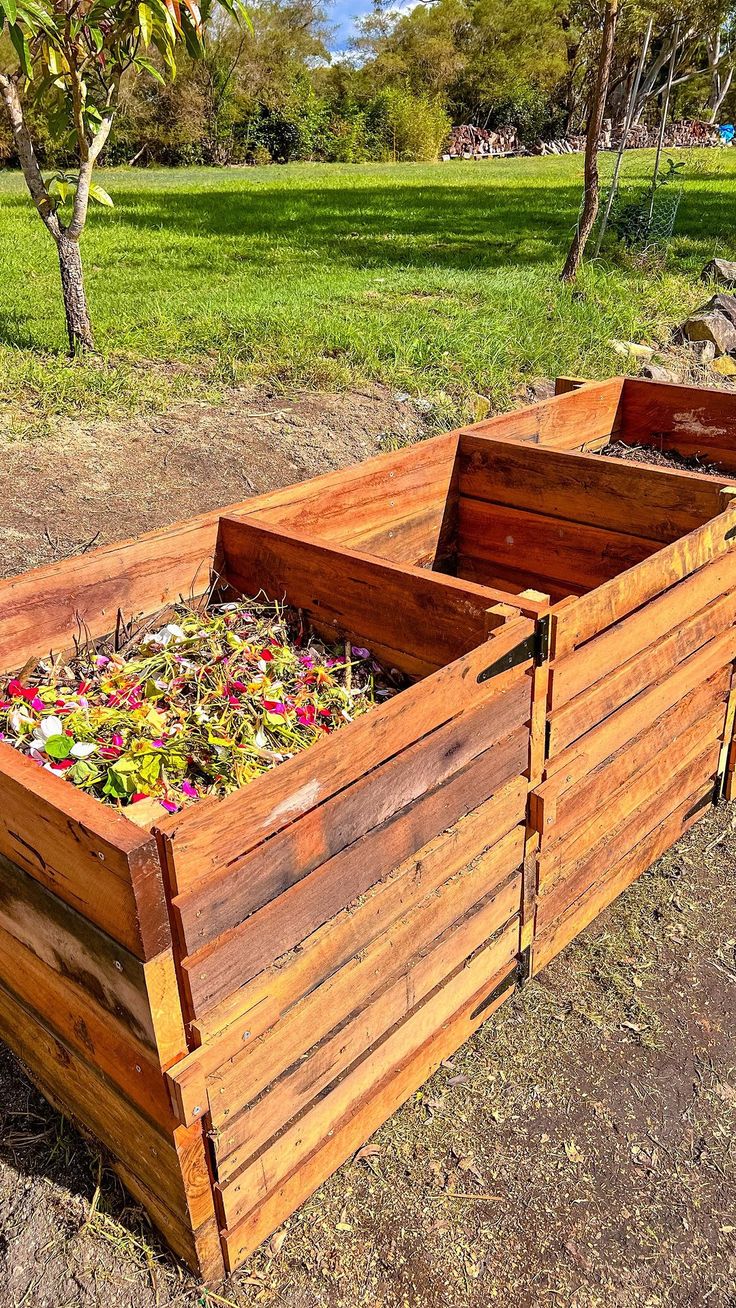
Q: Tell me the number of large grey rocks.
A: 3